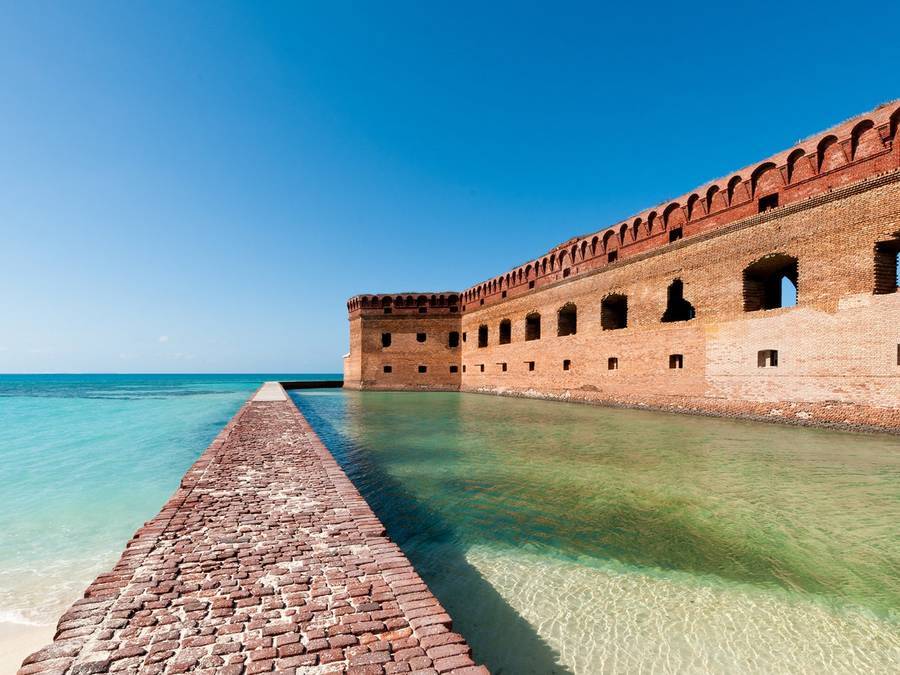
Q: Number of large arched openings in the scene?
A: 8